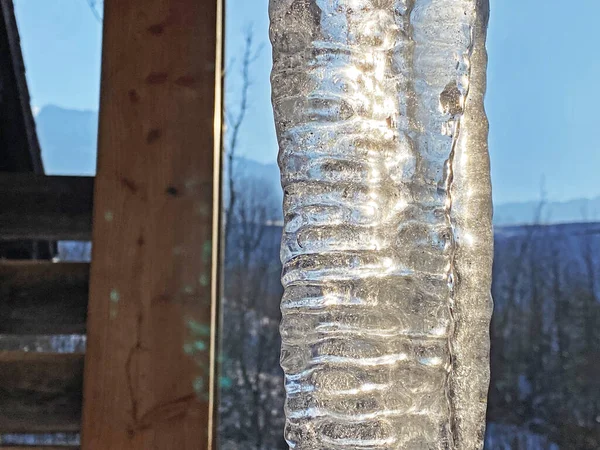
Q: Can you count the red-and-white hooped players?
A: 0